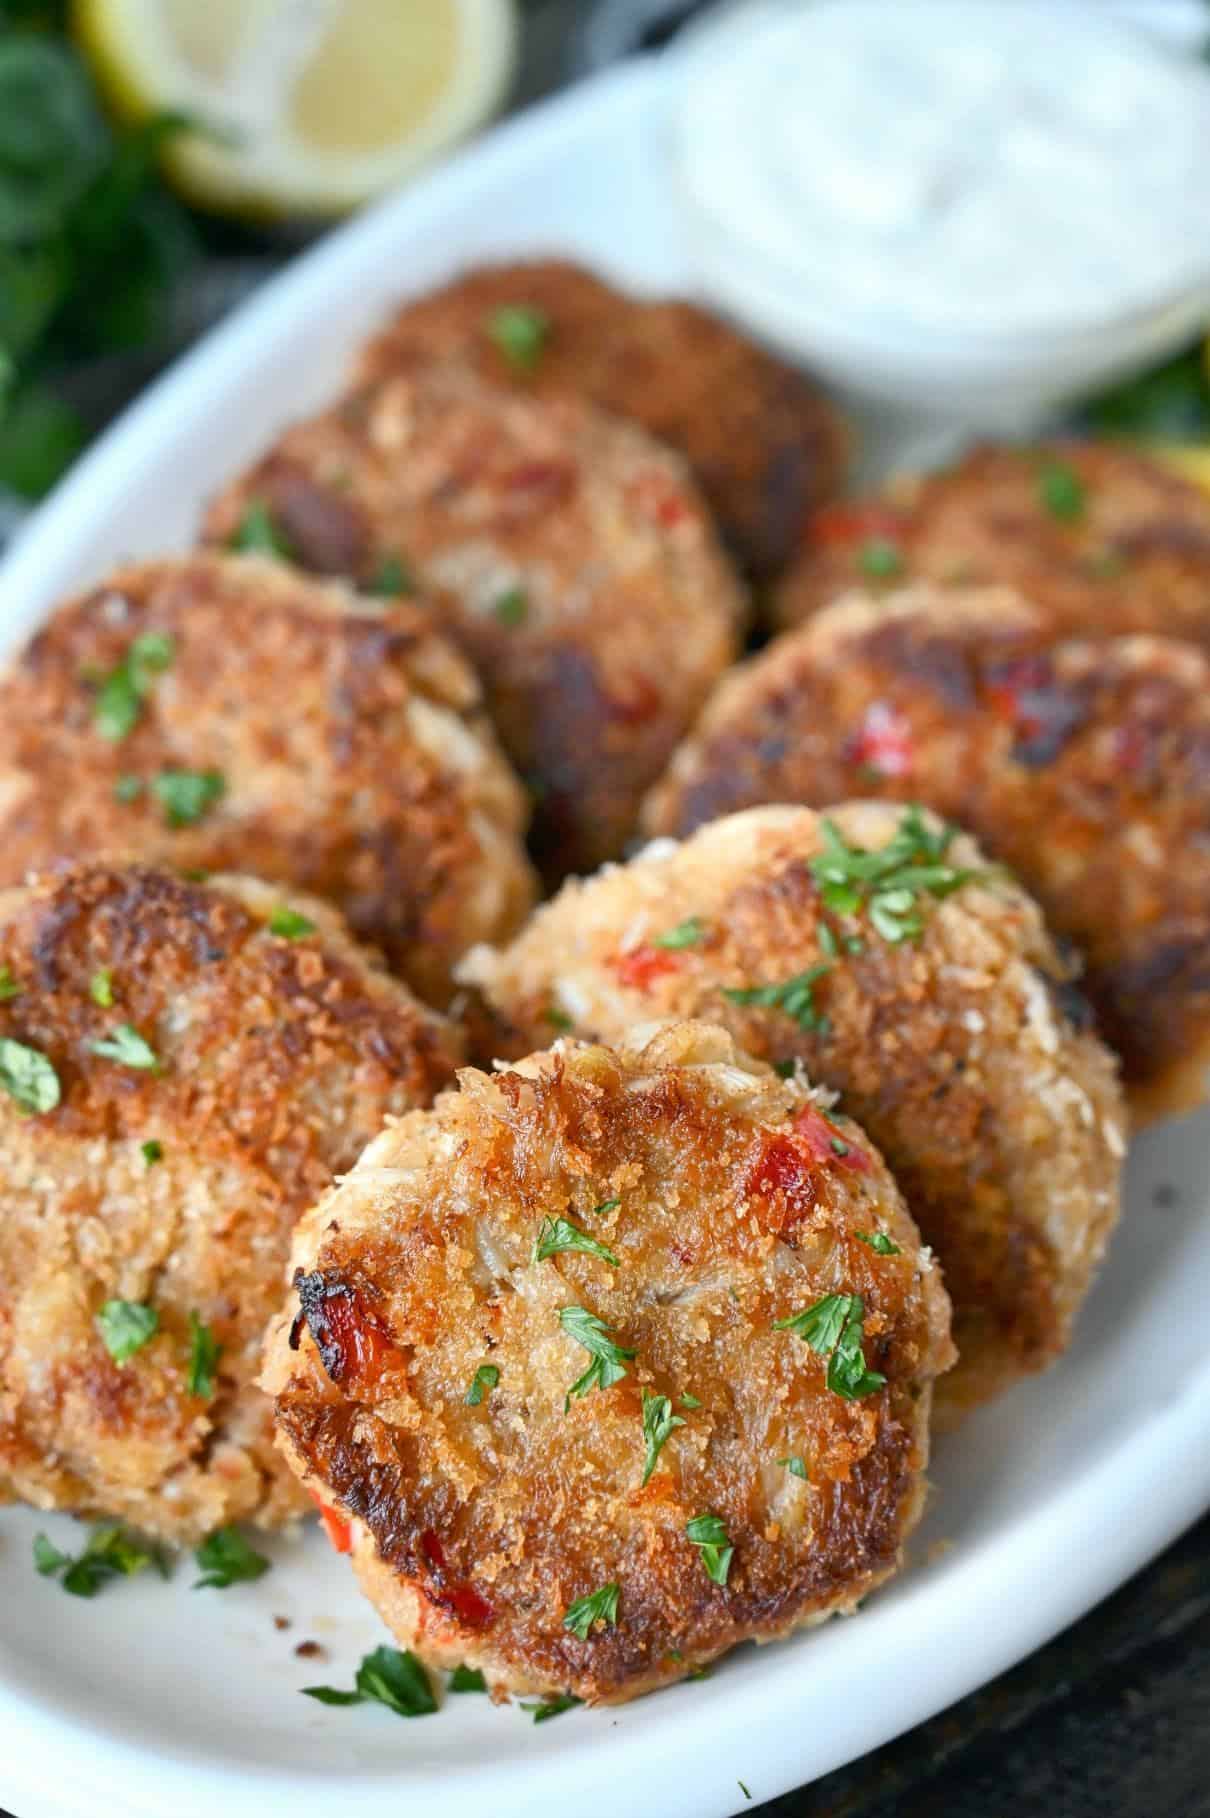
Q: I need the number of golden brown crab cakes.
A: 8